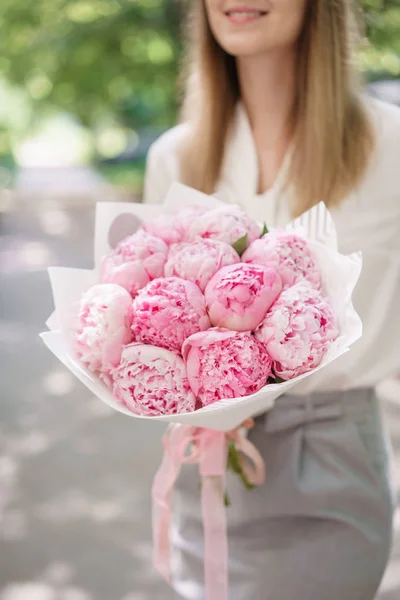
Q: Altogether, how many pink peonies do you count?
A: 11